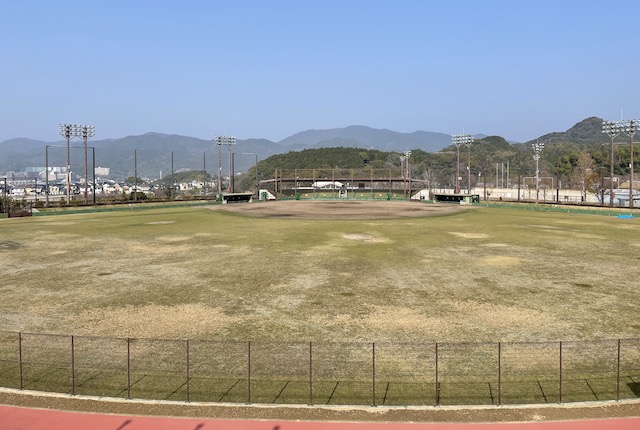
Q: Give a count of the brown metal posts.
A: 11